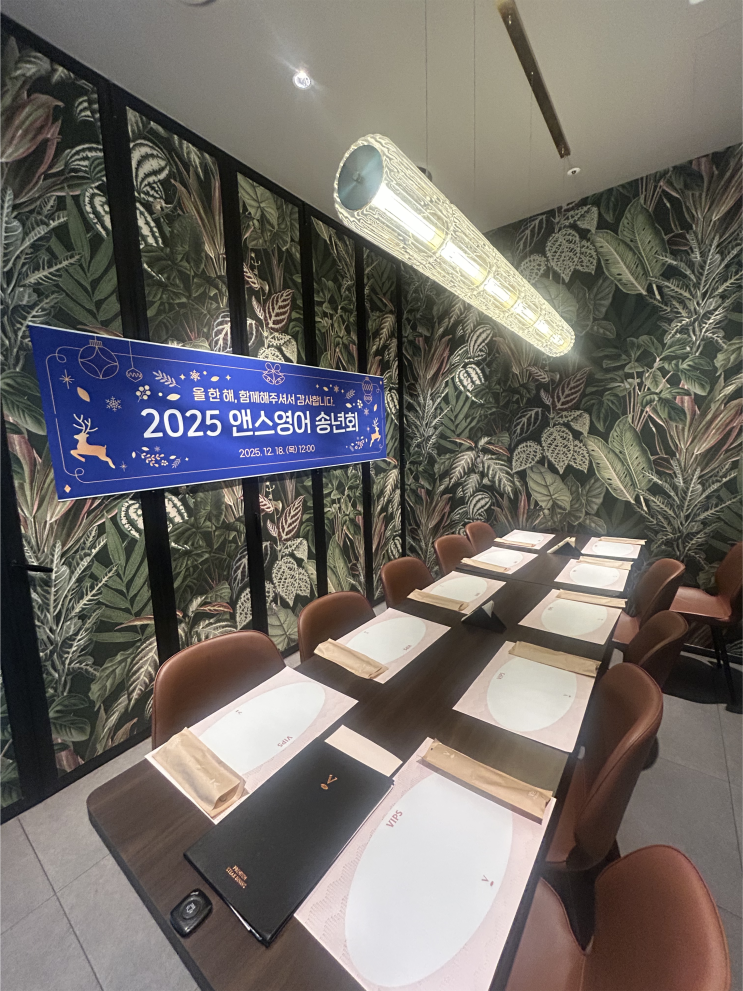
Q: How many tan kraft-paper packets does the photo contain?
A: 10